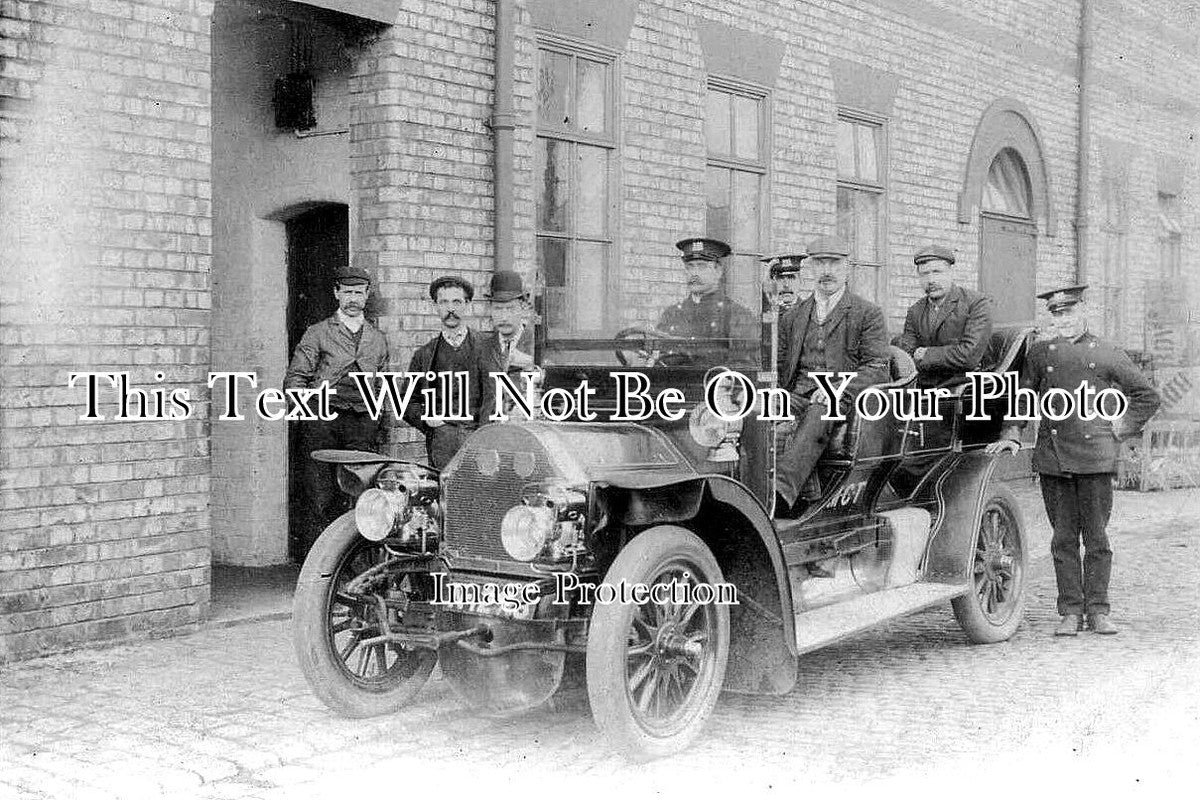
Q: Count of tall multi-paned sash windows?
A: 3